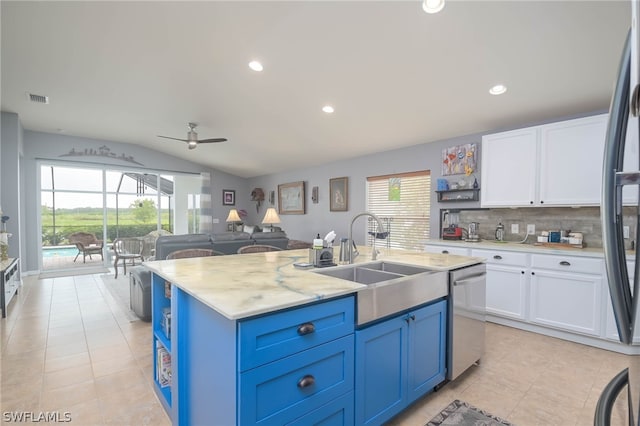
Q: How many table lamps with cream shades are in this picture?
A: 2